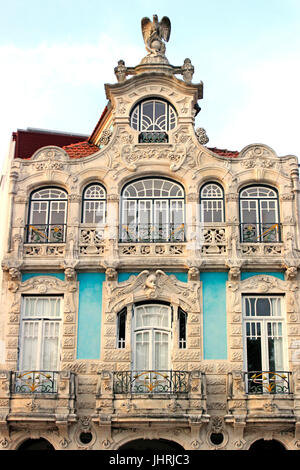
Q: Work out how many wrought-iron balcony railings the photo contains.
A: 6